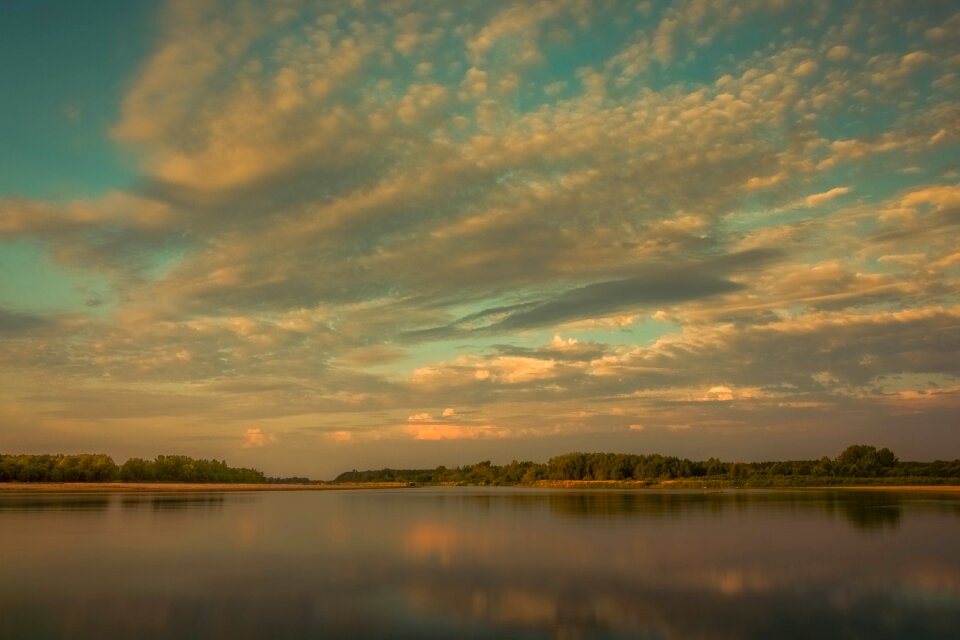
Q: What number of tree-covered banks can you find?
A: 2